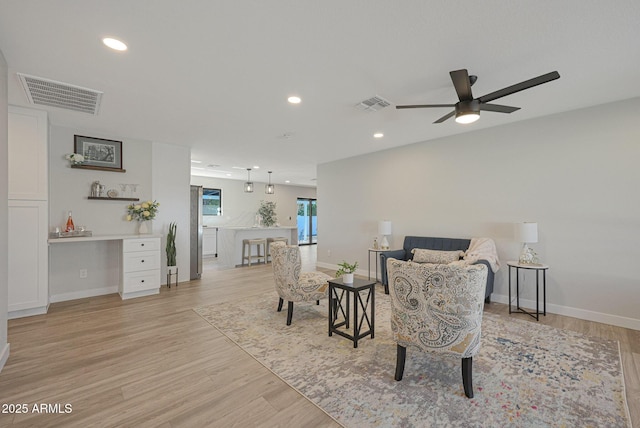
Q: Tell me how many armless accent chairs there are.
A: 2